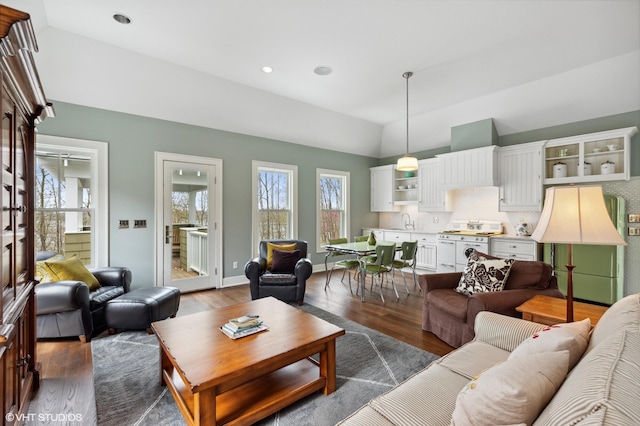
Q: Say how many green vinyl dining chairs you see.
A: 4